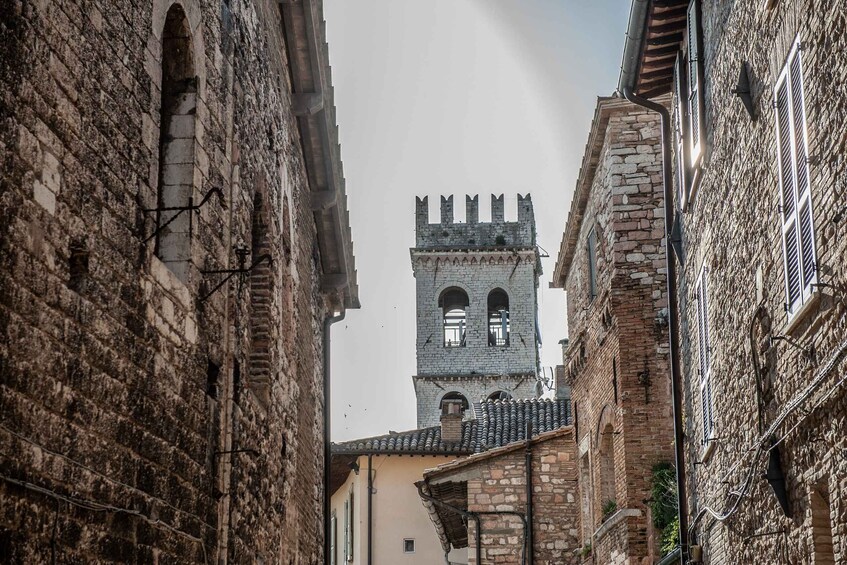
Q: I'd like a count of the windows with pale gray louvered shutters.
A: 3